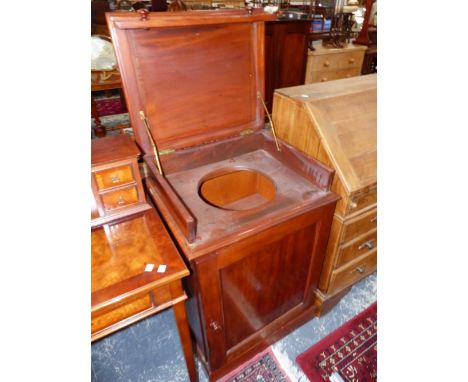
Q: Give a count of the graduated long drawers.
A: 3